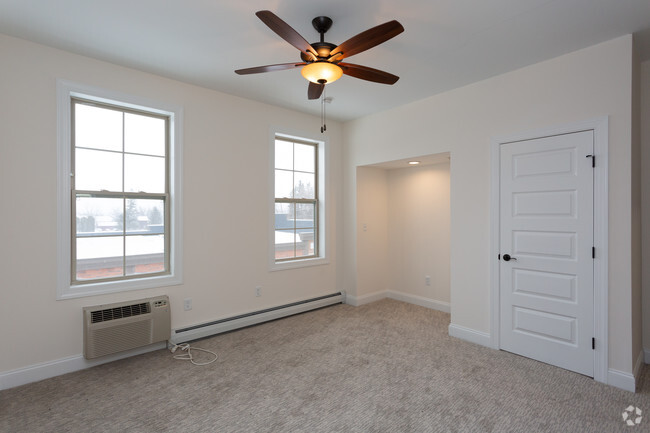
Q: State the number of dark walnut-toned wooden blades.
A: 5